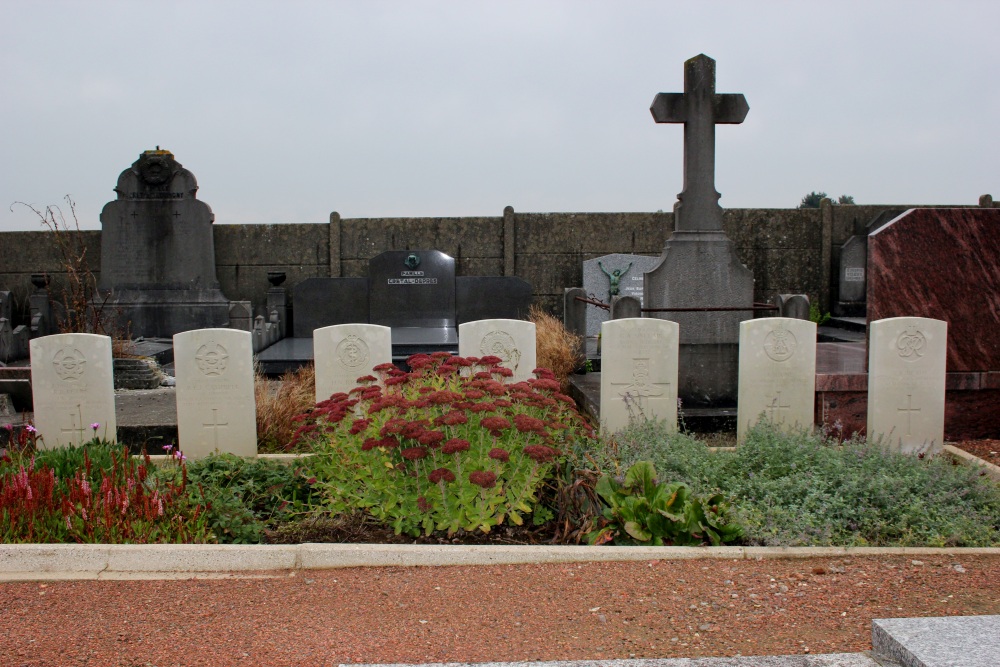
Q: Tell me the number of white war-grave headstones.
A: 7